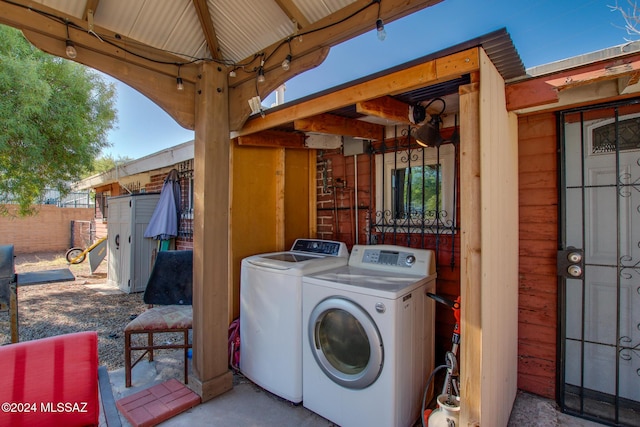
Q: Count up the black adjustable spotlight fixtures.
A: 1